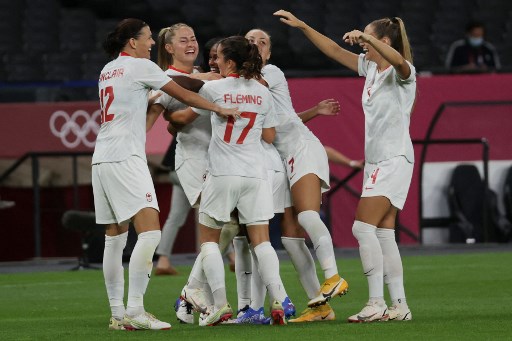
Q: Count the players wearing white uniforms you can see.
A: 6